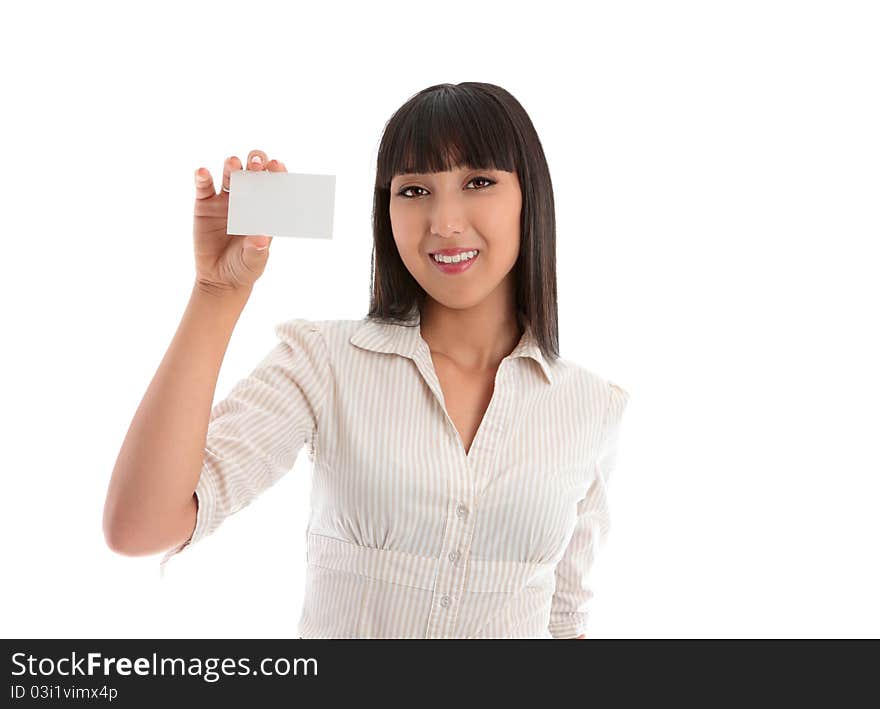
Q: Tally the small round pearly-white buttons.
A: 3